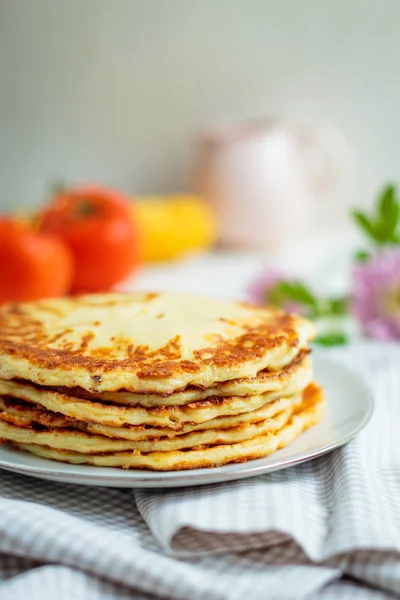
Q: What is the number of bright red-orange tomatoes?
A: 2